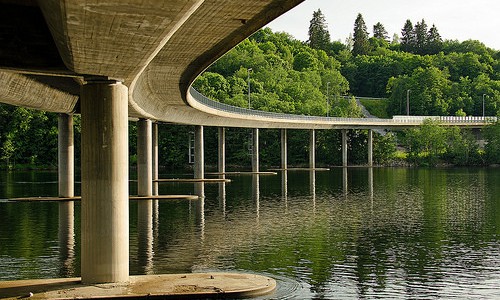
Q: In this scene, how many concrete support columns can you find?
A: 11